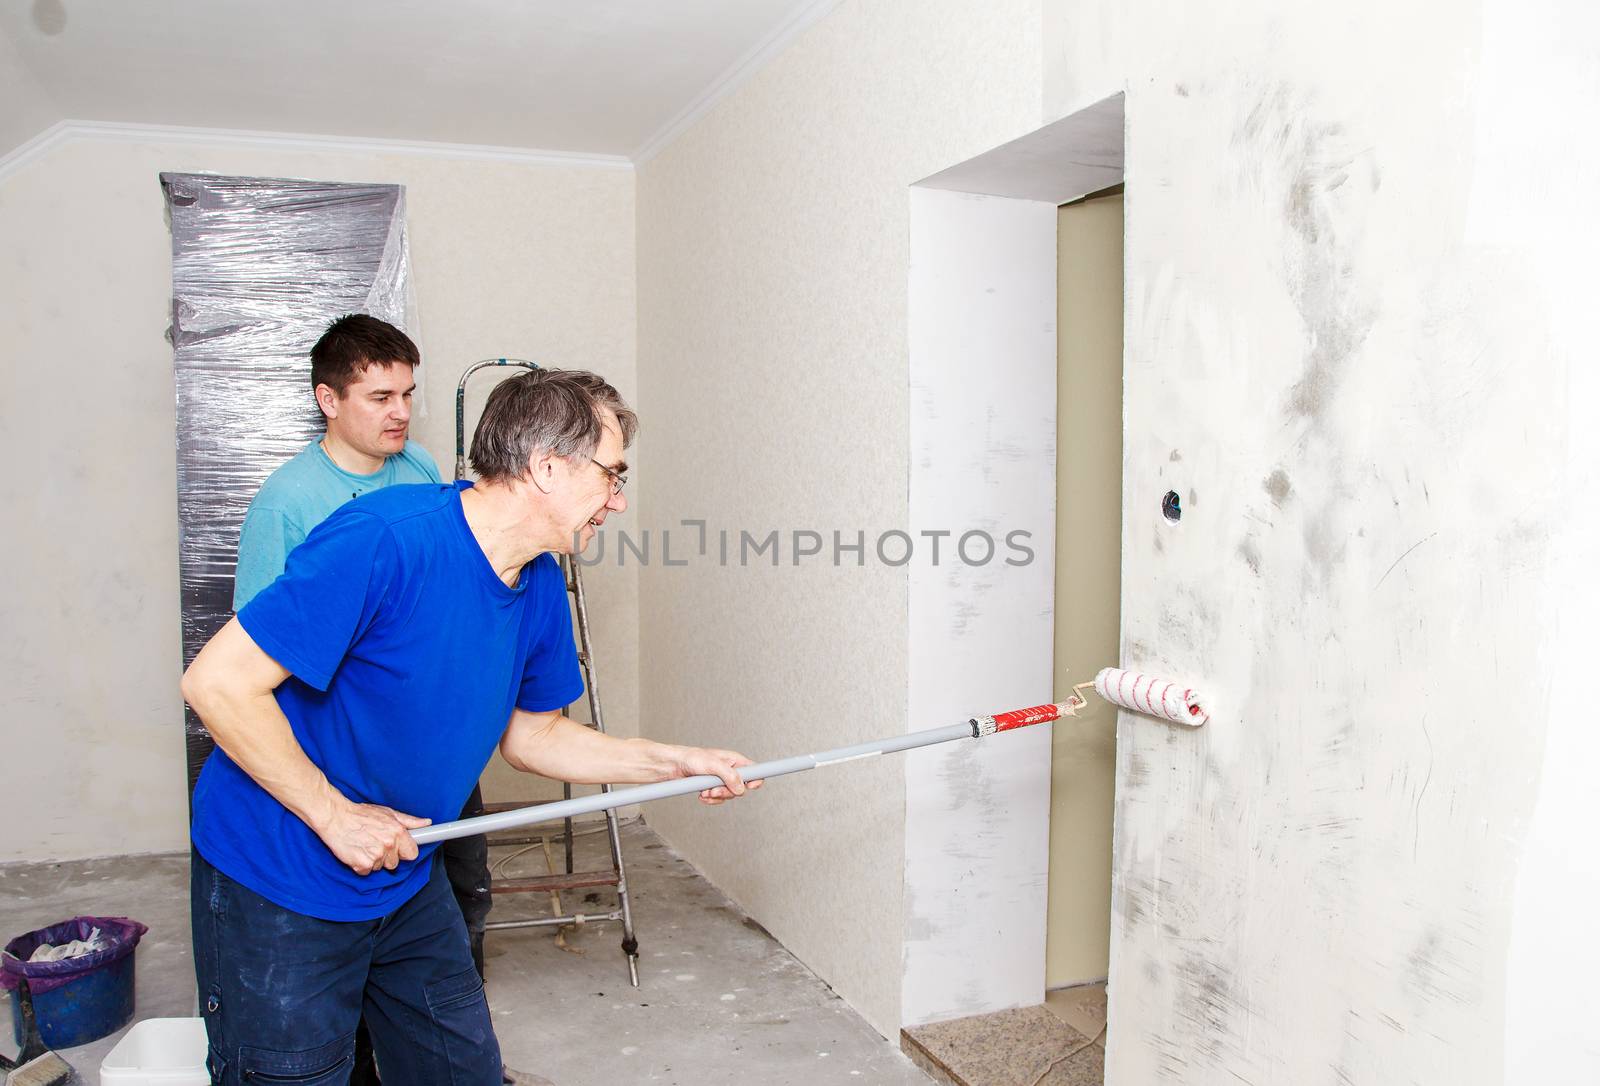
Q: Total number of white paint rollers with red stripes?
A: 1